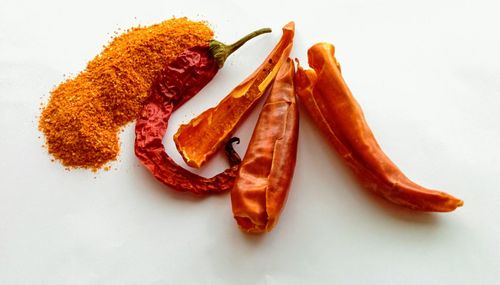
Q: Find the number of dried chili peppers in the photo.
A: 4